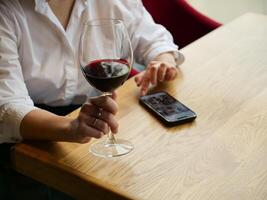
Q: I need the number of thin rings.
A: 2